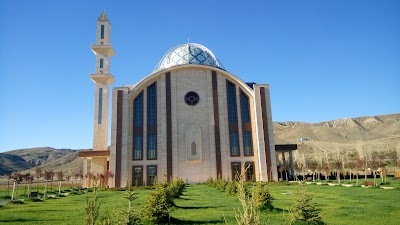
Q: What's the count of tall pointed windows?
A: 4